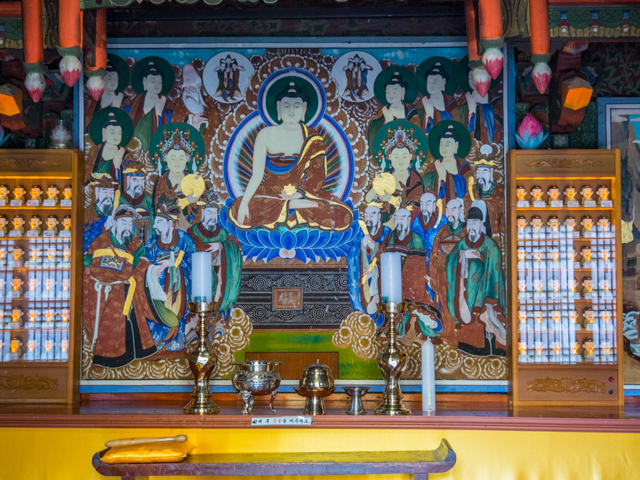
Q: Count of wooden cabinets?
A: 2